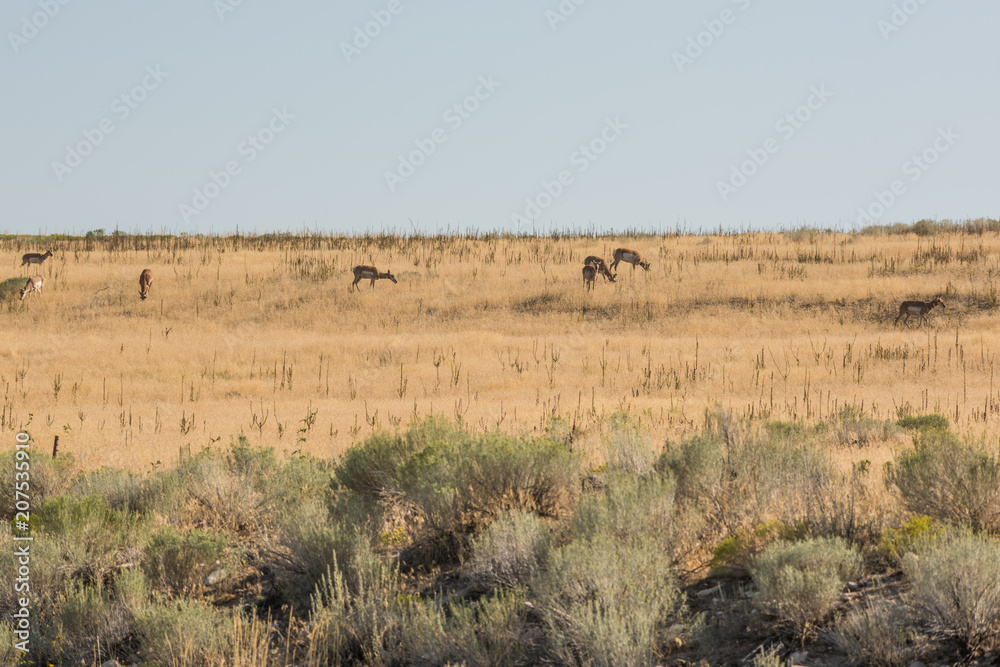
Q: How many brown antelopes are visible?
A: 8